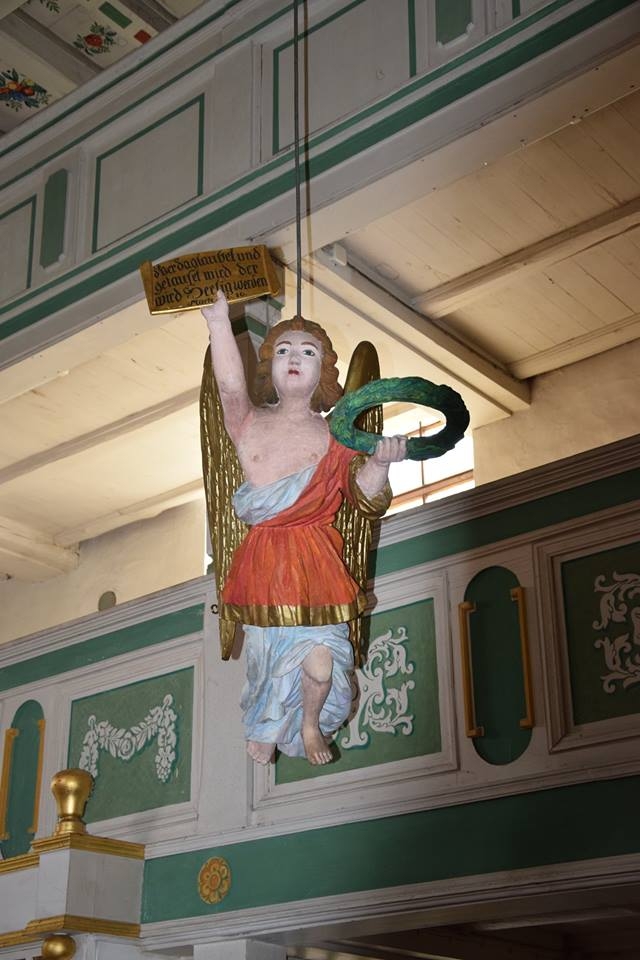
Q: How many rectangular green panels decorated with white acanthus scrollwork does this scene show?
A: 2